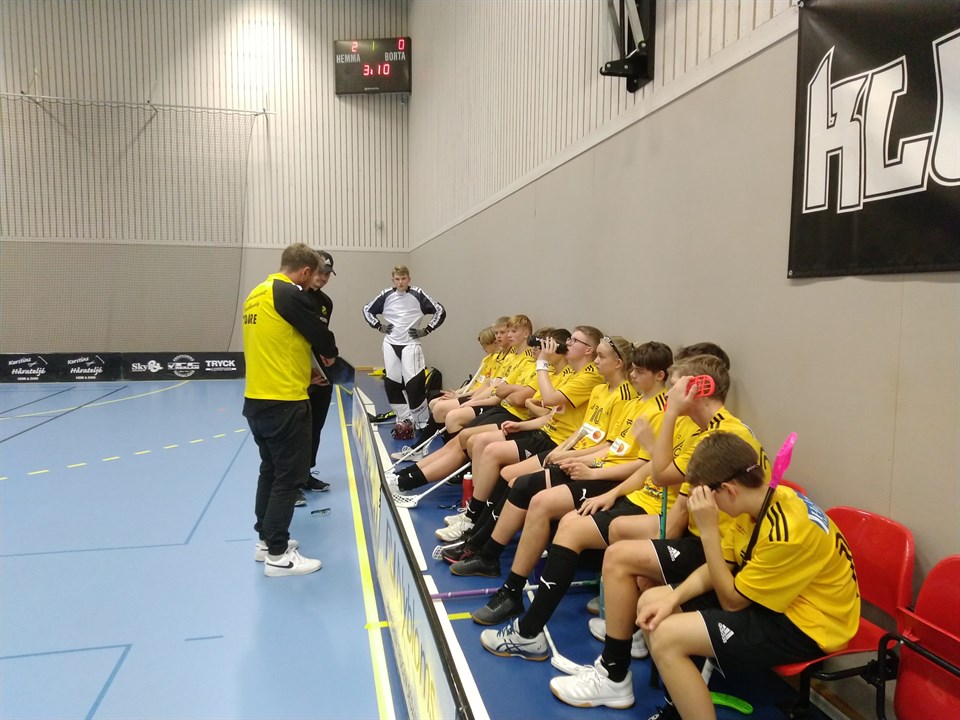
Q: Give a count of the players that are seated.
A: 11